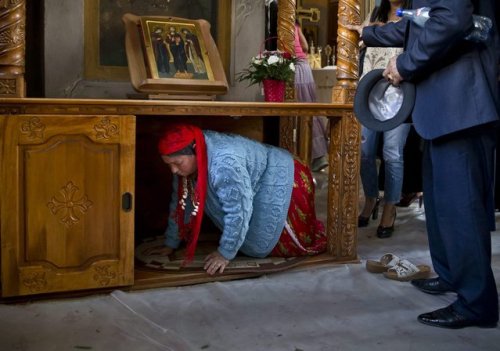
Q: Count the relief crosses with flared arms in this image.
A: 1